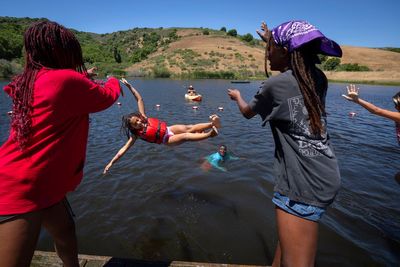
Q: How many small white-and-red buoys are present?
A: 6